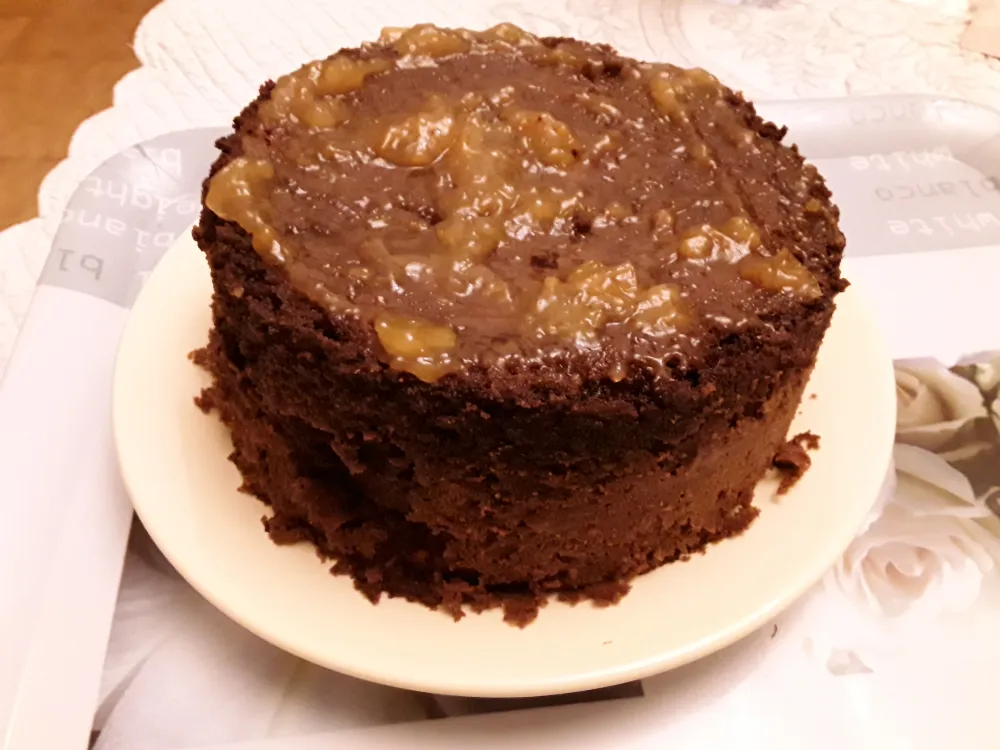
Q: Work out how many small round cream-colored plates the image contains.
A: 1